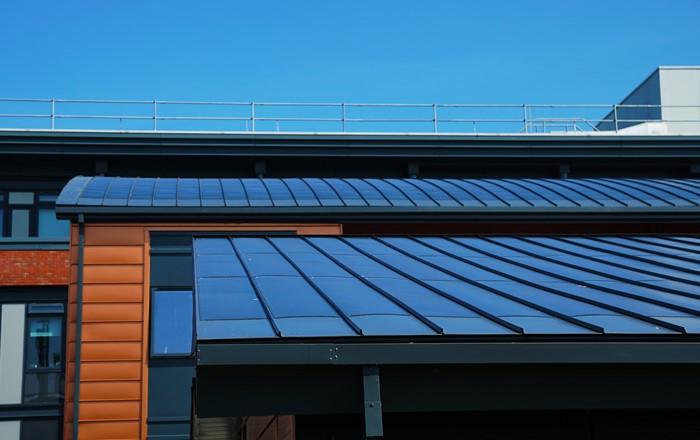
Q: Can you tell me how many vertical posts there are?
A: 7